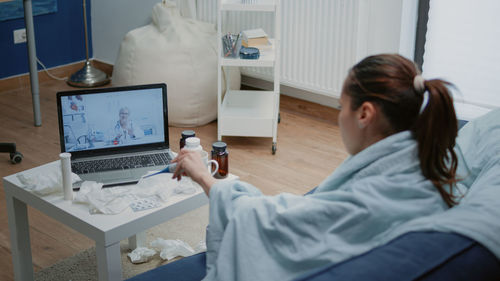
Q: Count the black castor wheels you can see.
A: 3